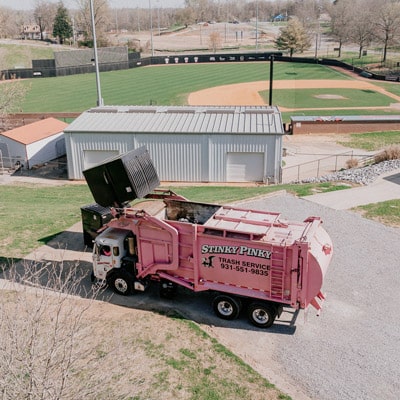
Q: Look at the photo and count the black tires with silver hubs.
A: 3